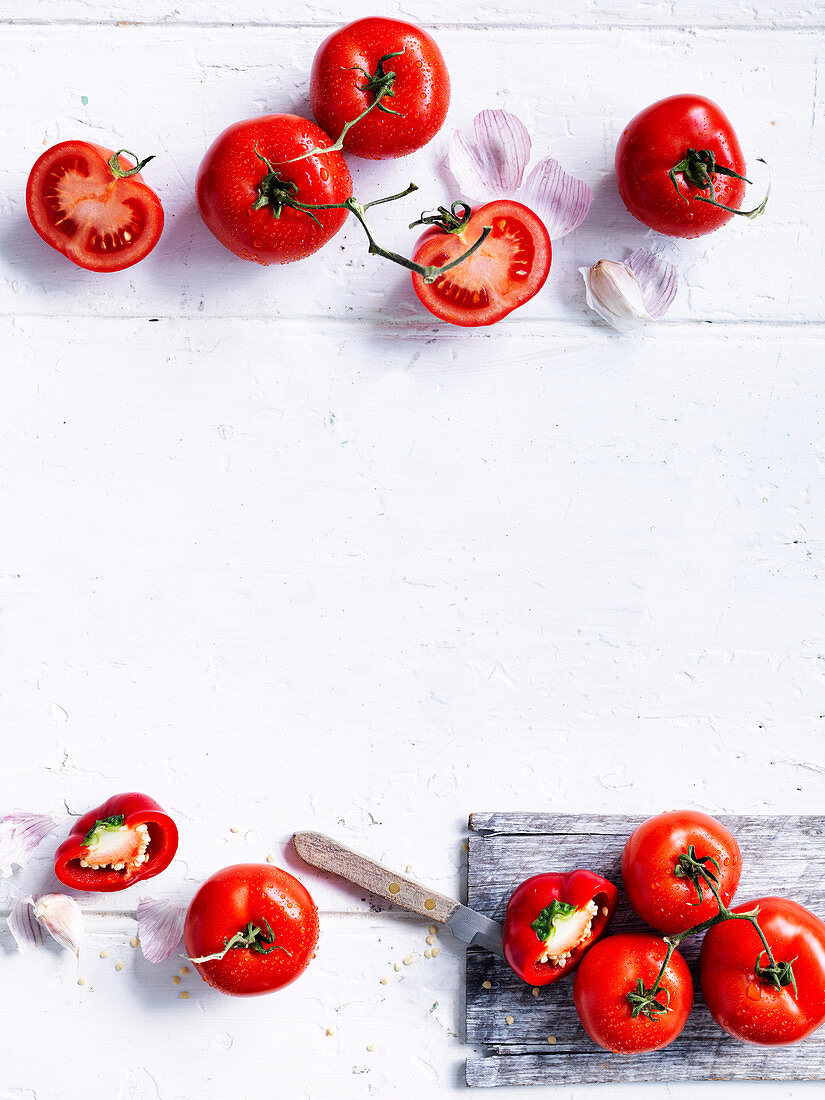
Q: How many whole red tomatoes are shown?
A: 7